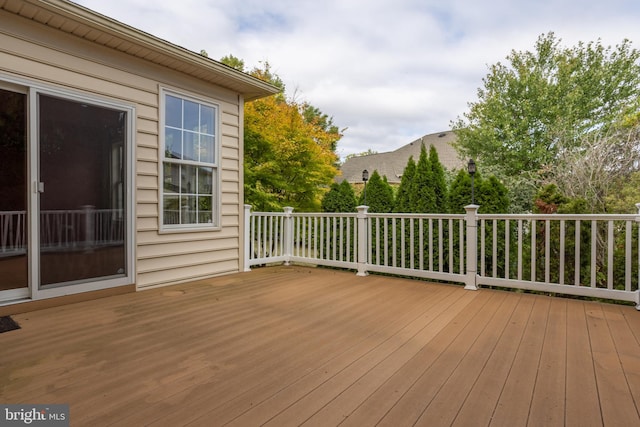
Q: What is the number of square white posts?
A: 5